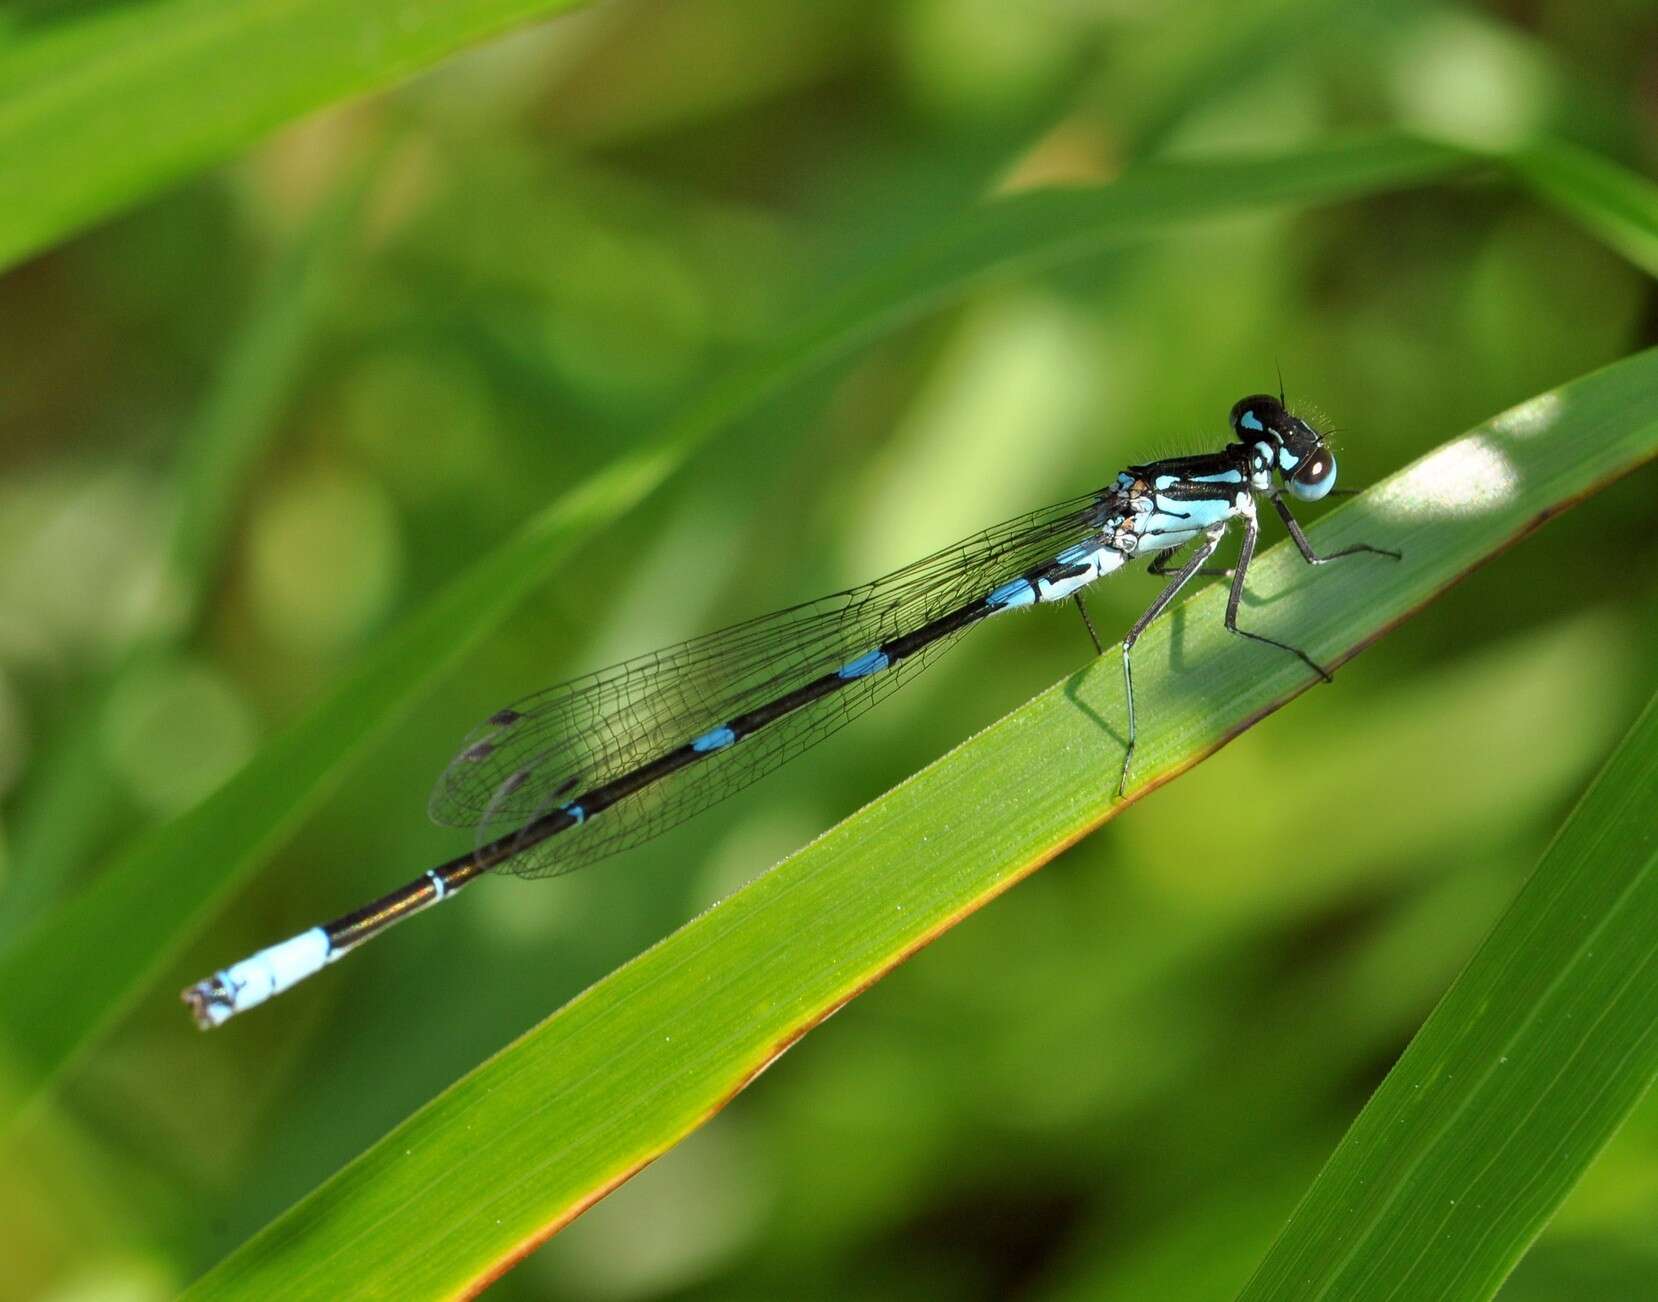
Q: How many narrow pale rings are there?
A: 2